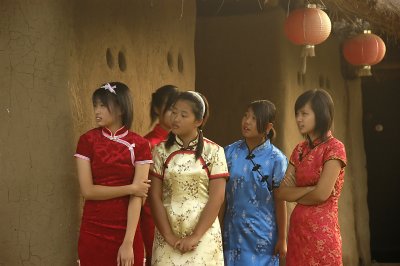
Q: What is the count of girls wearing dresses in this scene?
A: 5